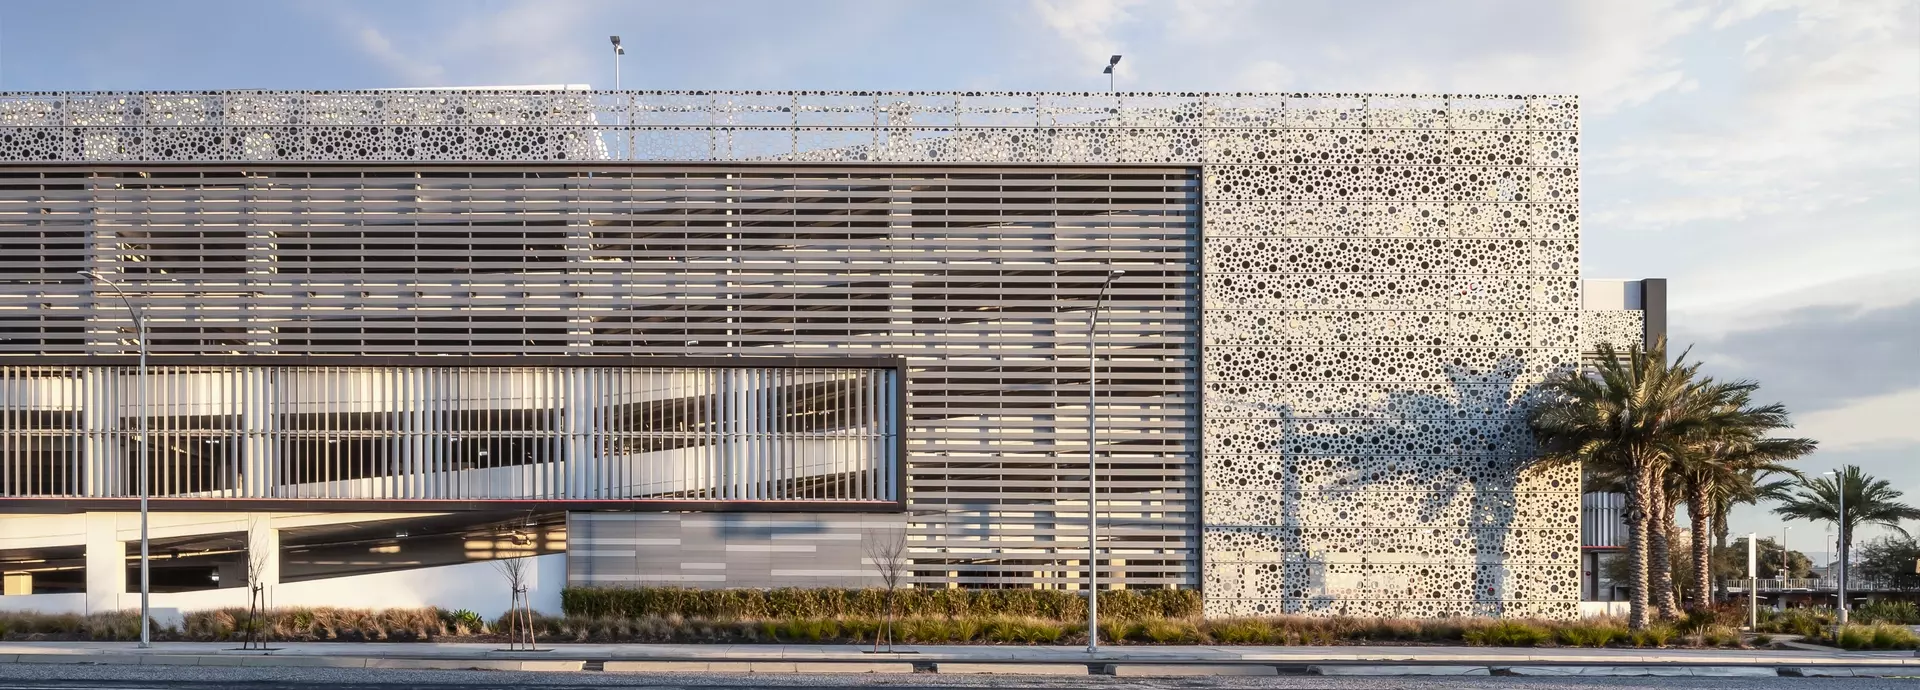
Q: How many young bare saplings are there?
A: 3